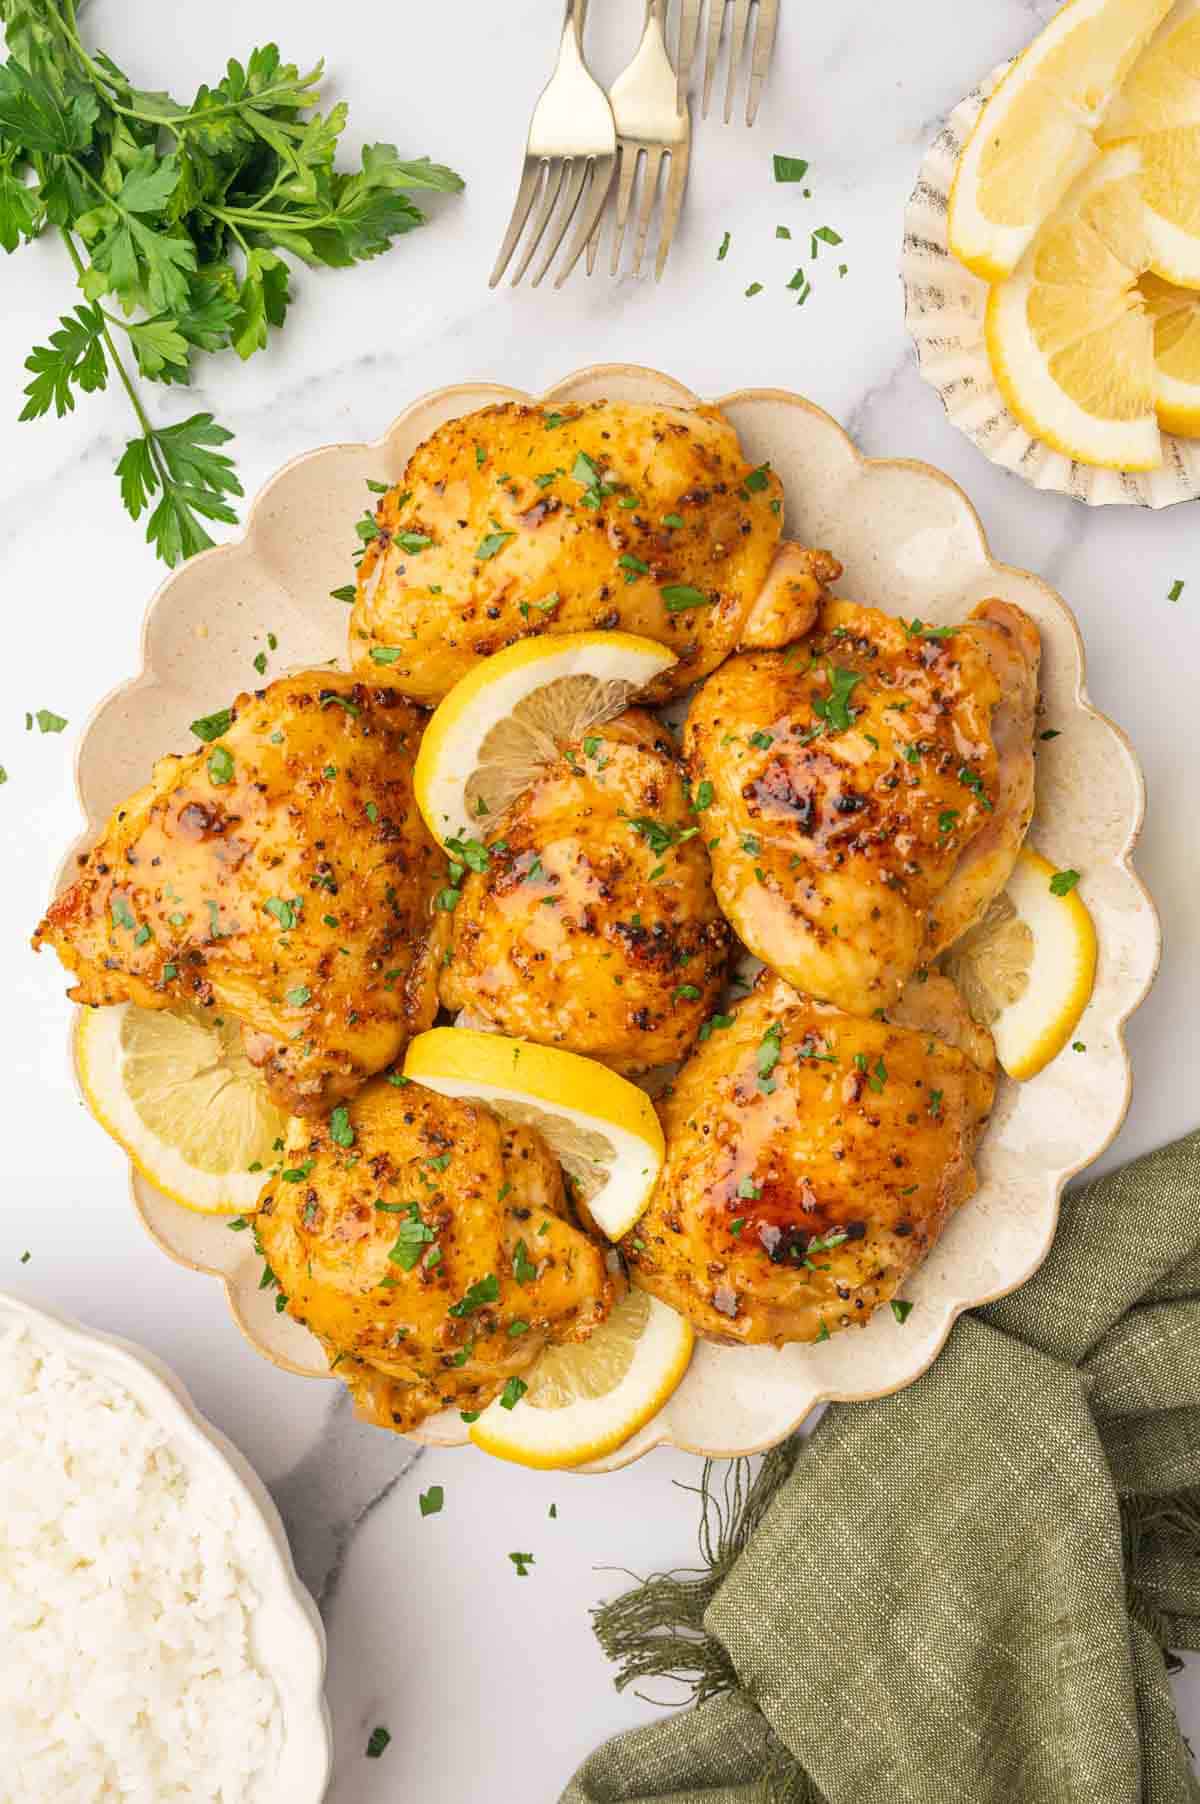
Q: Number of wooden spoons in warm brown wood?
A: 0